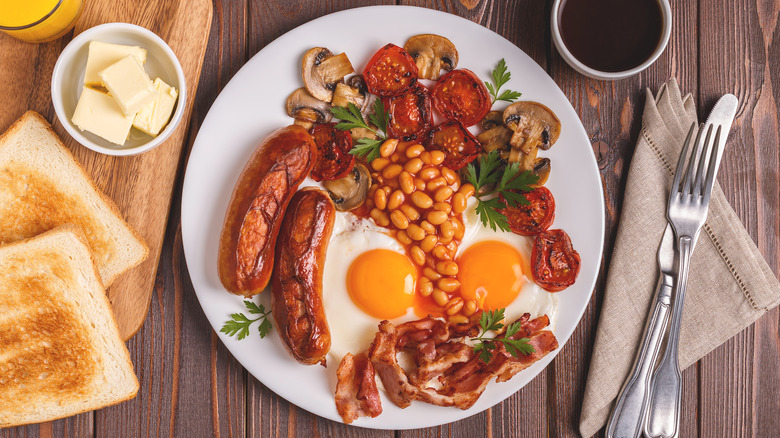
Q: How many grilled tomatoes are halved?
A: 7